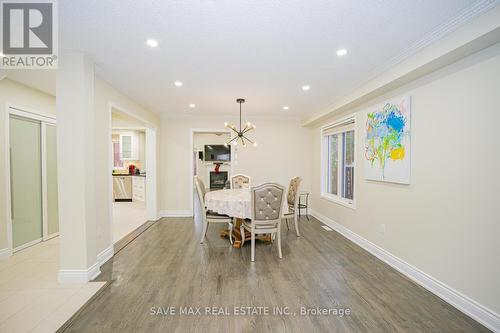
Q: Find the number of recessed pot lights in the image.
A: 6